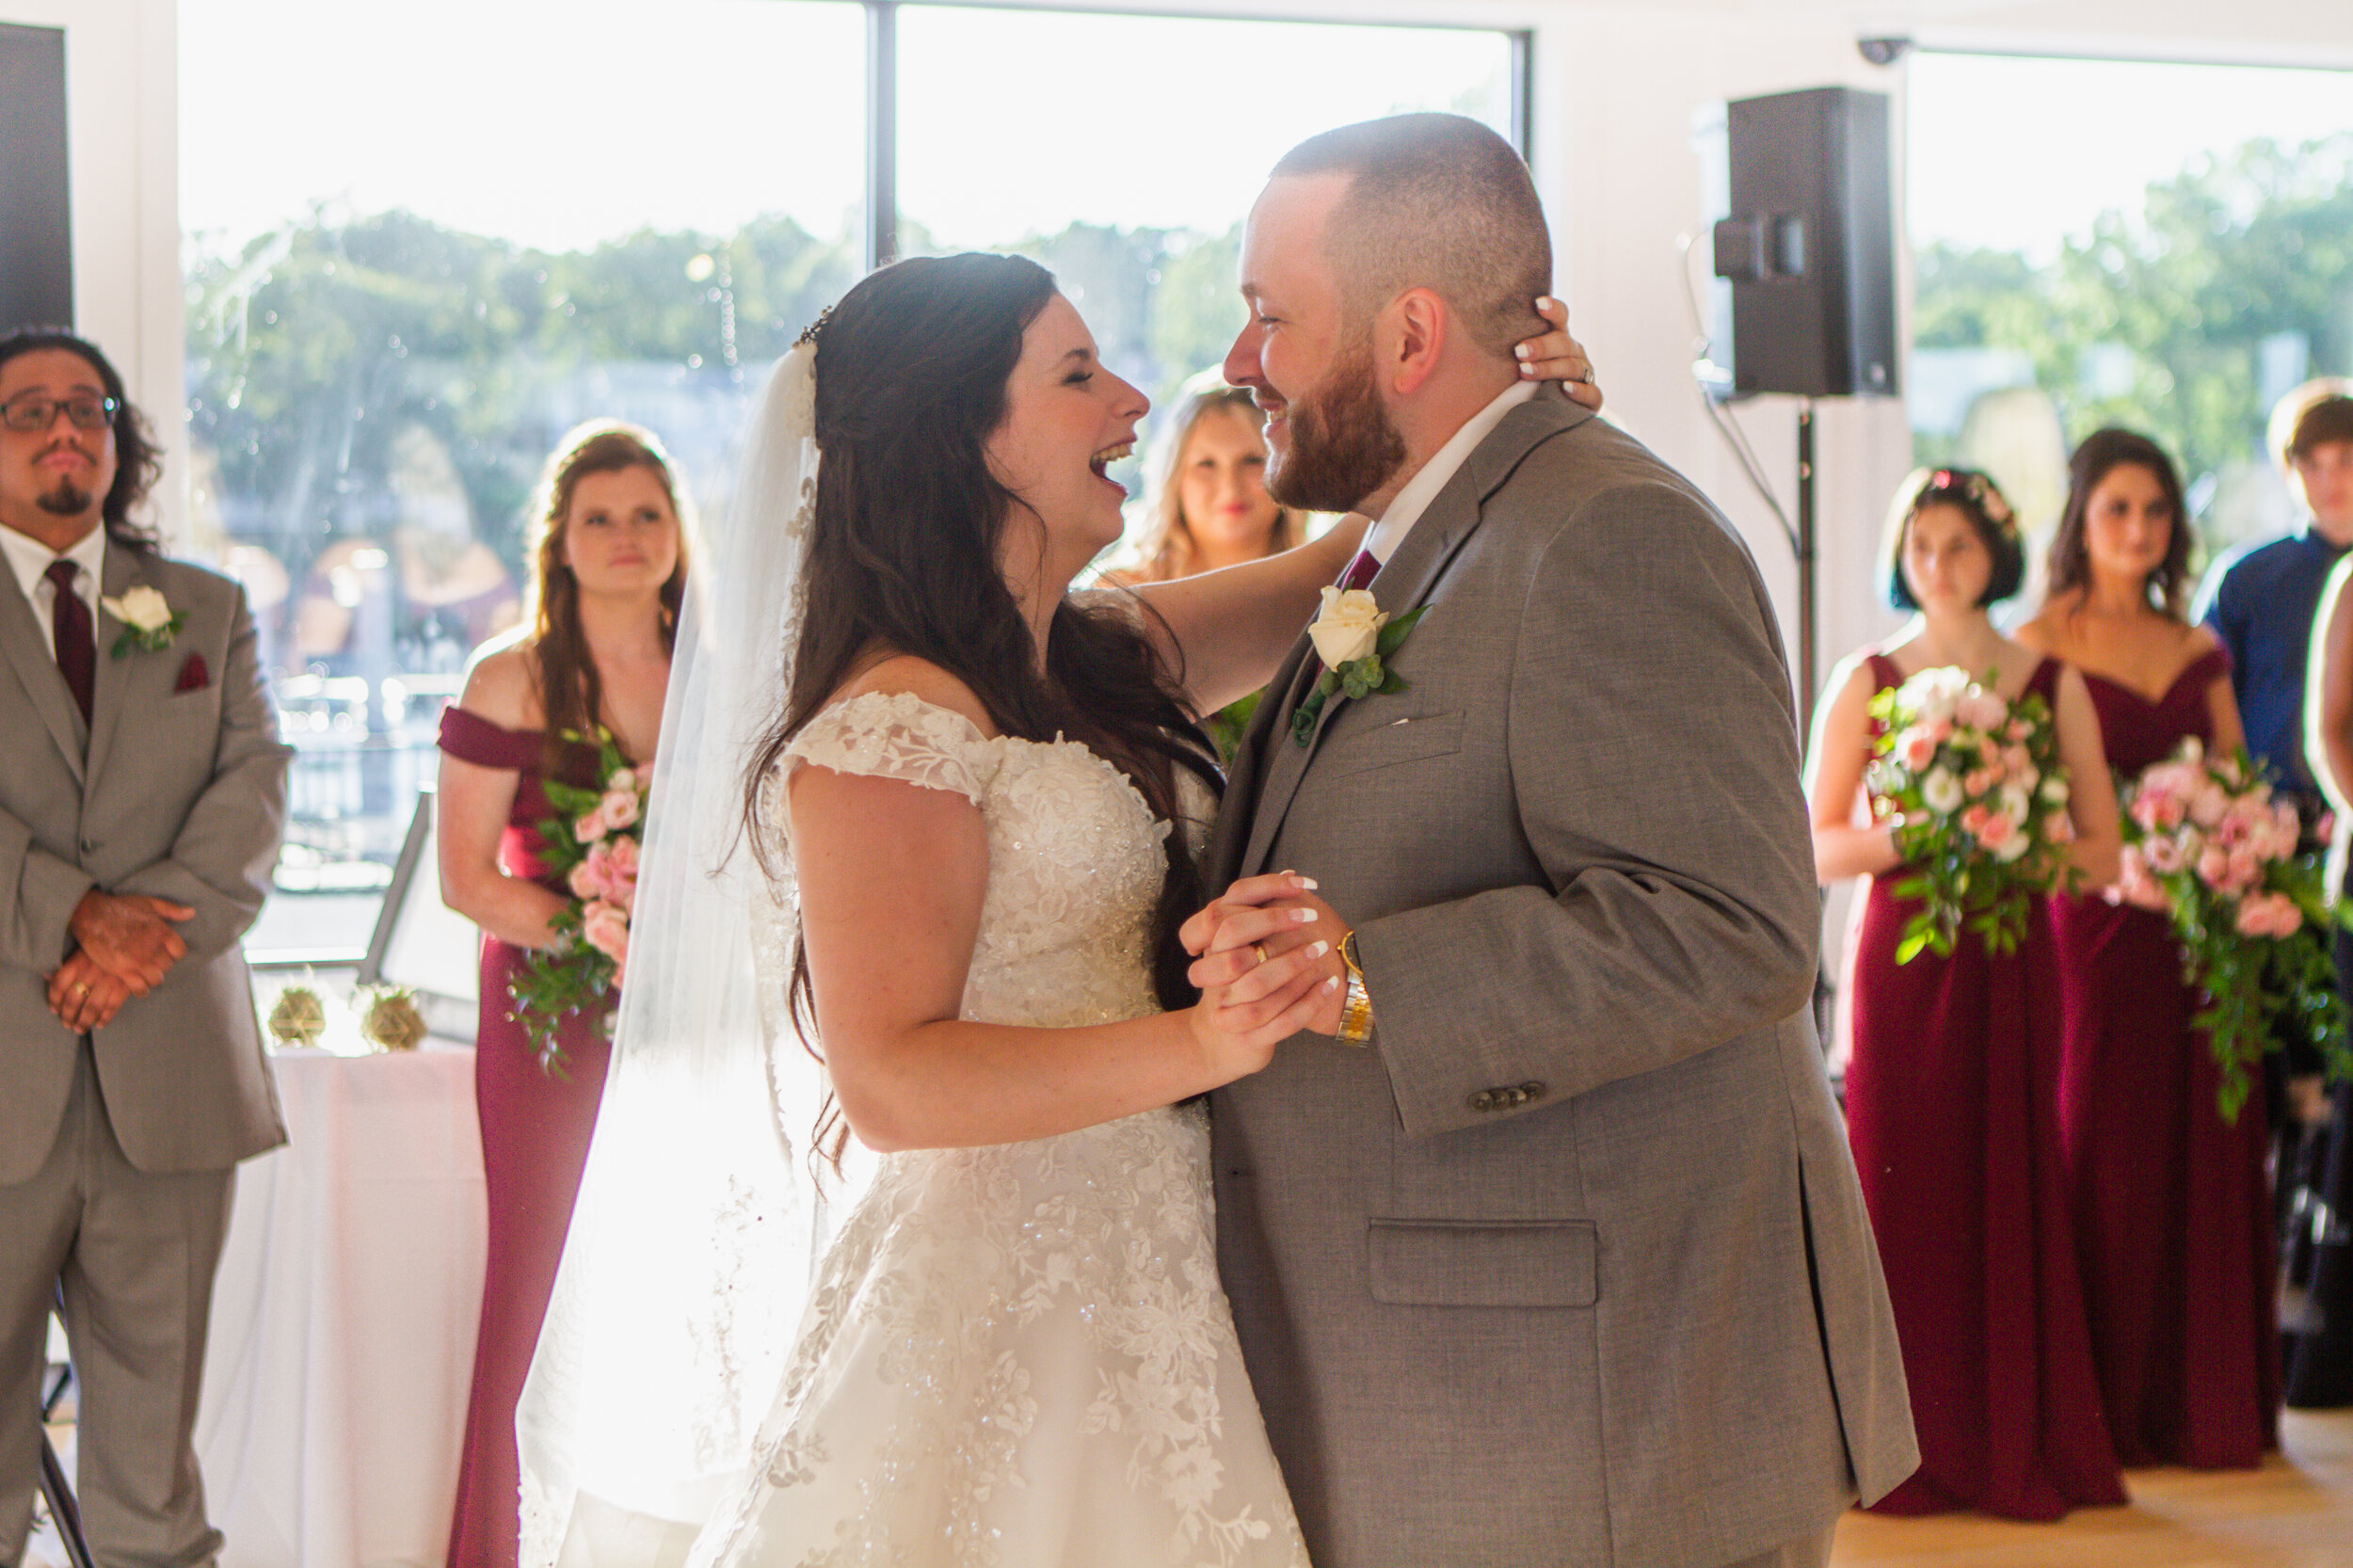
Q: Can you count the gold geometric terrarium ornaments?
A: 2